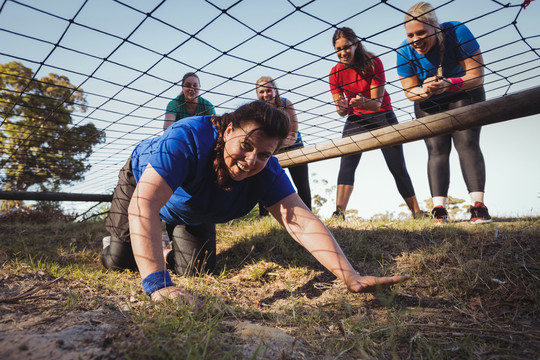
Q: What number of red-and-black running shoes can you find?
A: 2